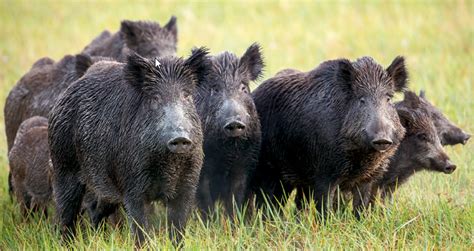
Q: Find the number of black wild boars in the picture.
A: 8